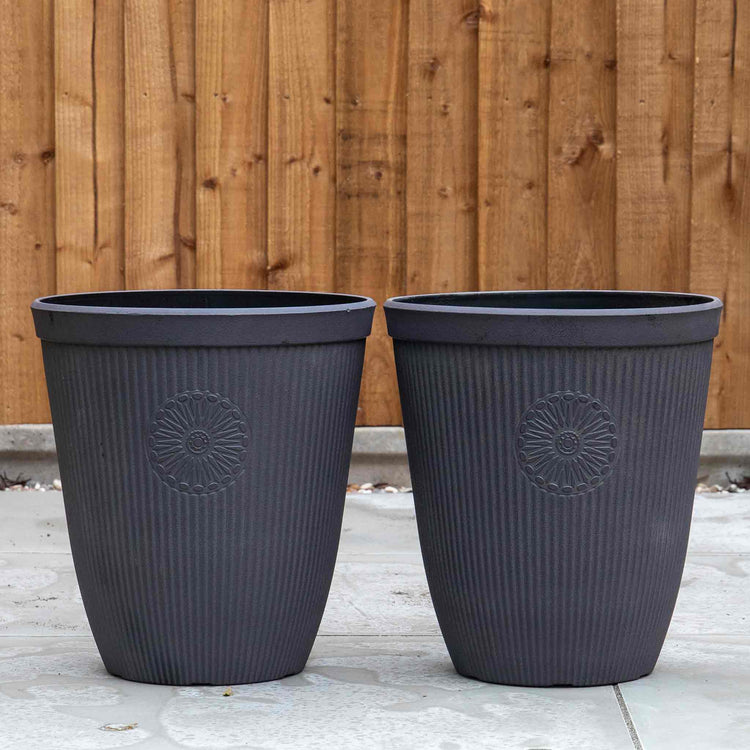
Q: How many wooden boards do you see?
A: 11